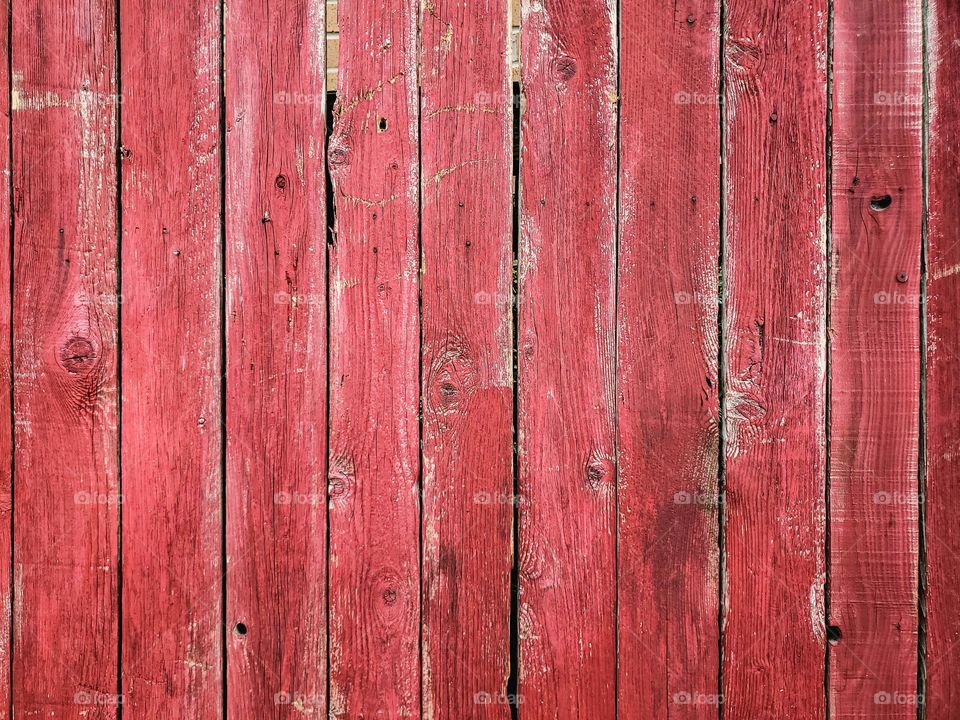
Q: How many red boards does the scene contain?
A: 11